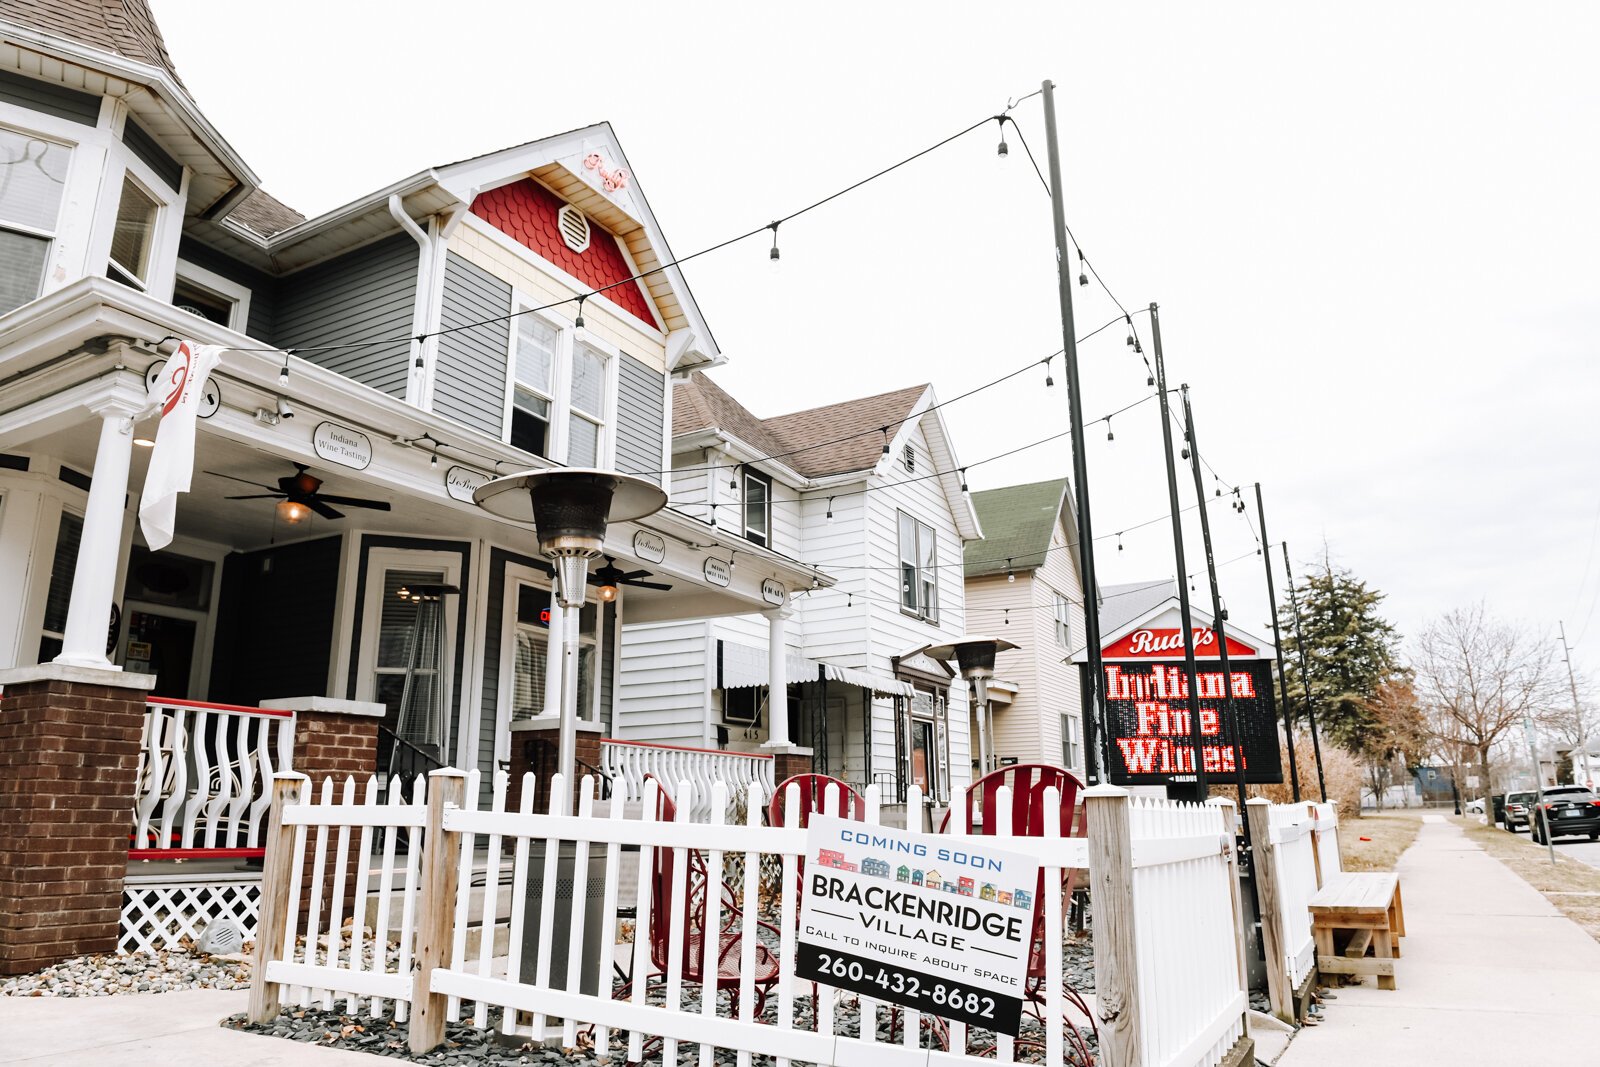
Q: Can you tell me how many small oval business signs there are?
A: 6